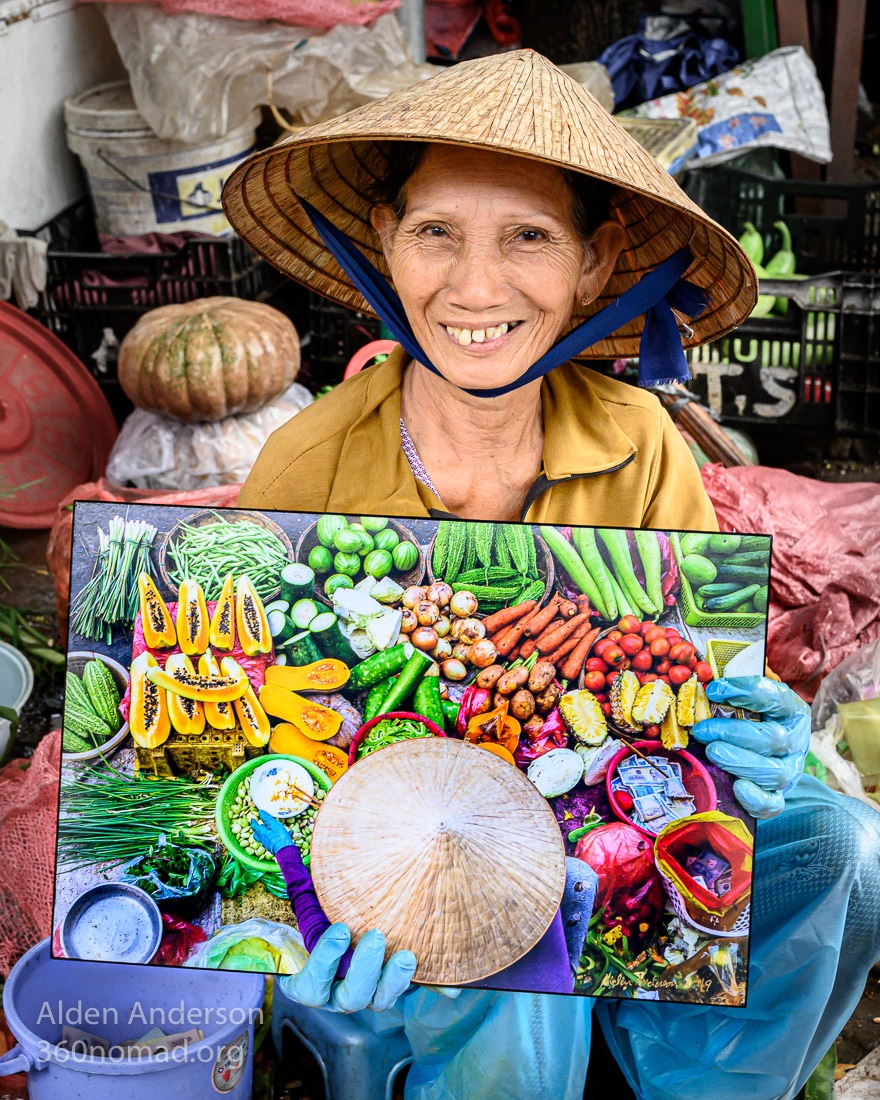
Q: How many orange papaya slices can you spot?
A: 9